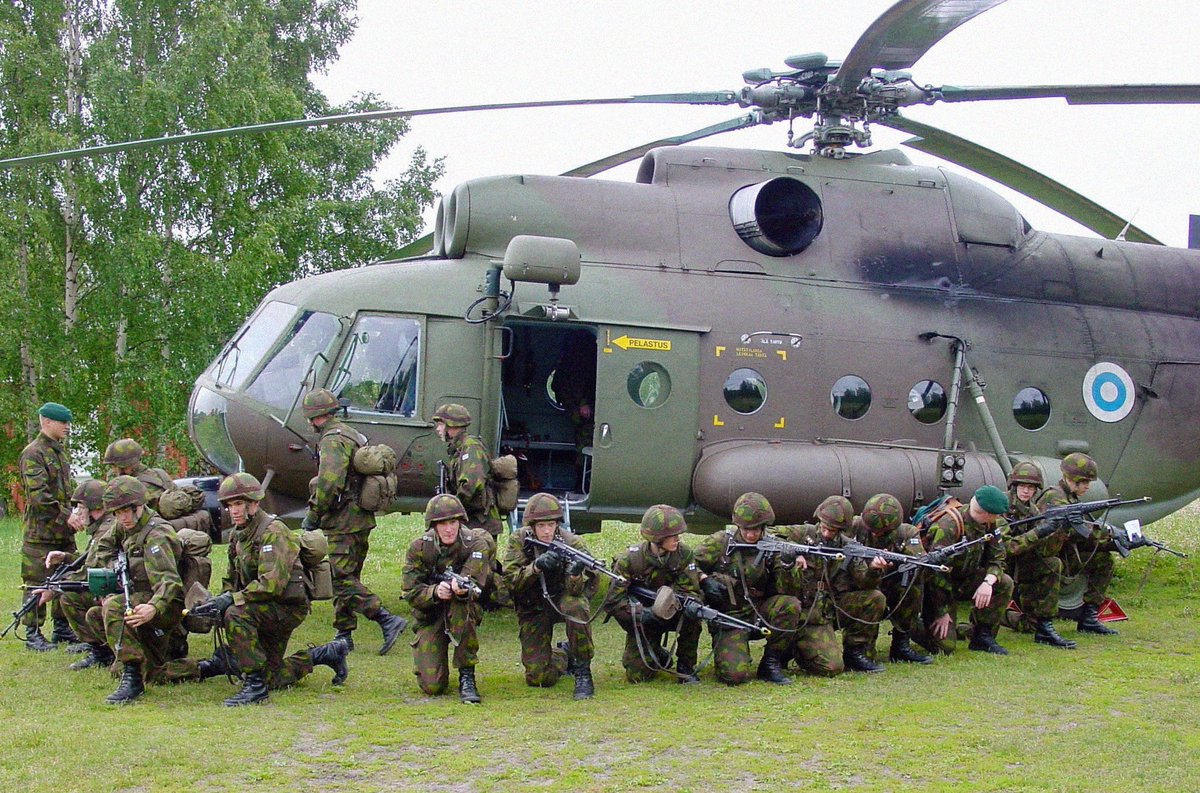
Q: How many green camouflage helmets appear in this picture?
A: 14